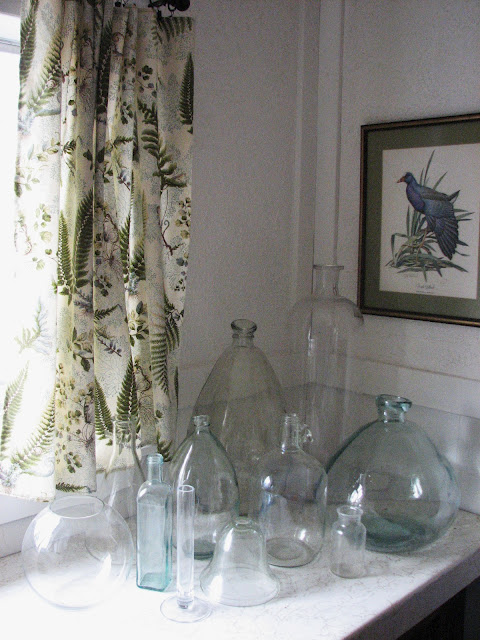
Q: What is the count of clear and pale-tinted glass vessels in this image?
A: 11